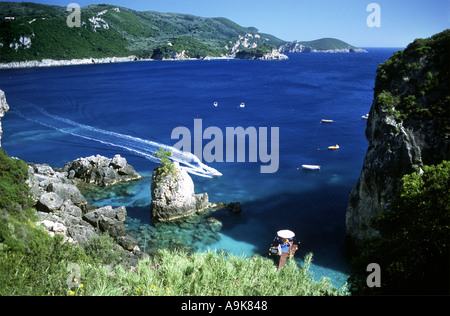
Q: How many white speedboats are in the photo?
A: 1